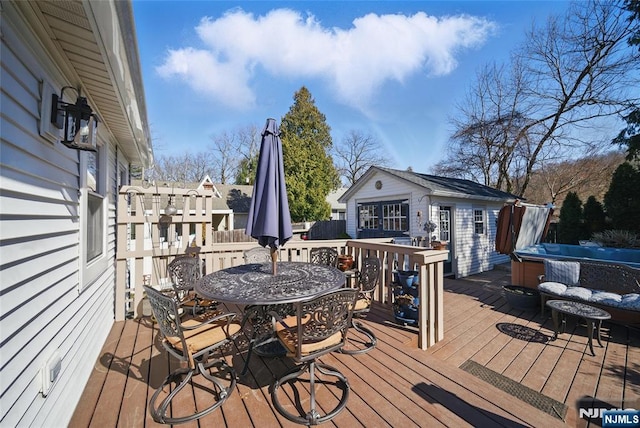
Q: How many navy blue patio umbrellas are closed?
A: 1